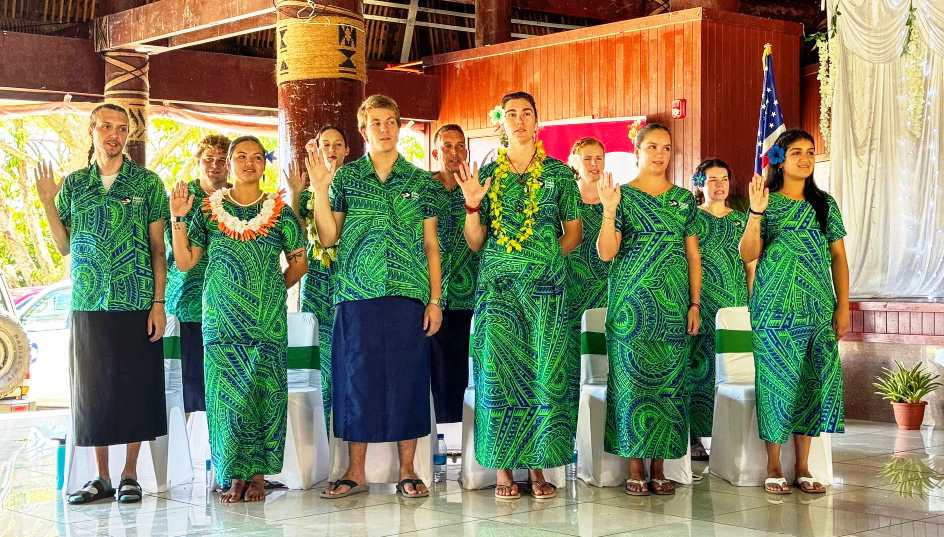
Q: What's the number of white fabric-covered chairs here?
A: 6